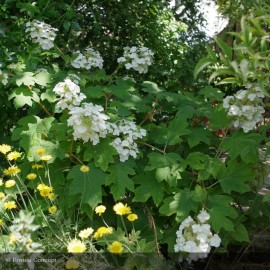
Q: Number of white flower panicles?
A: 8